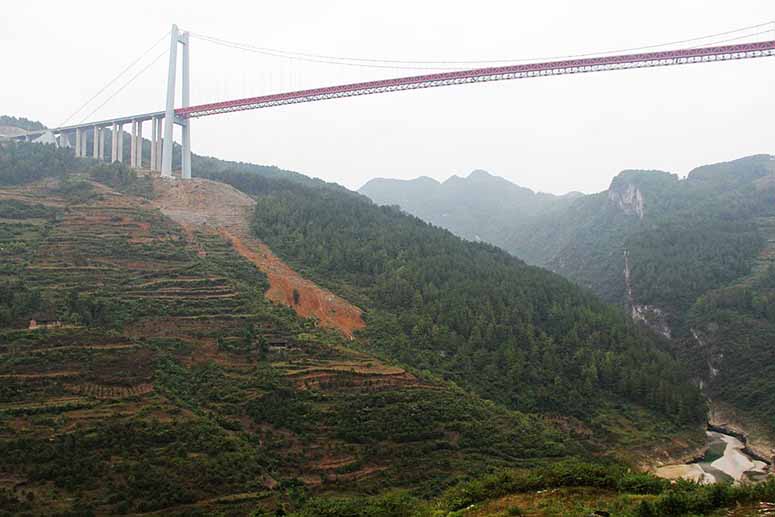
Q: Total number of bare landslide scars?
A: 1